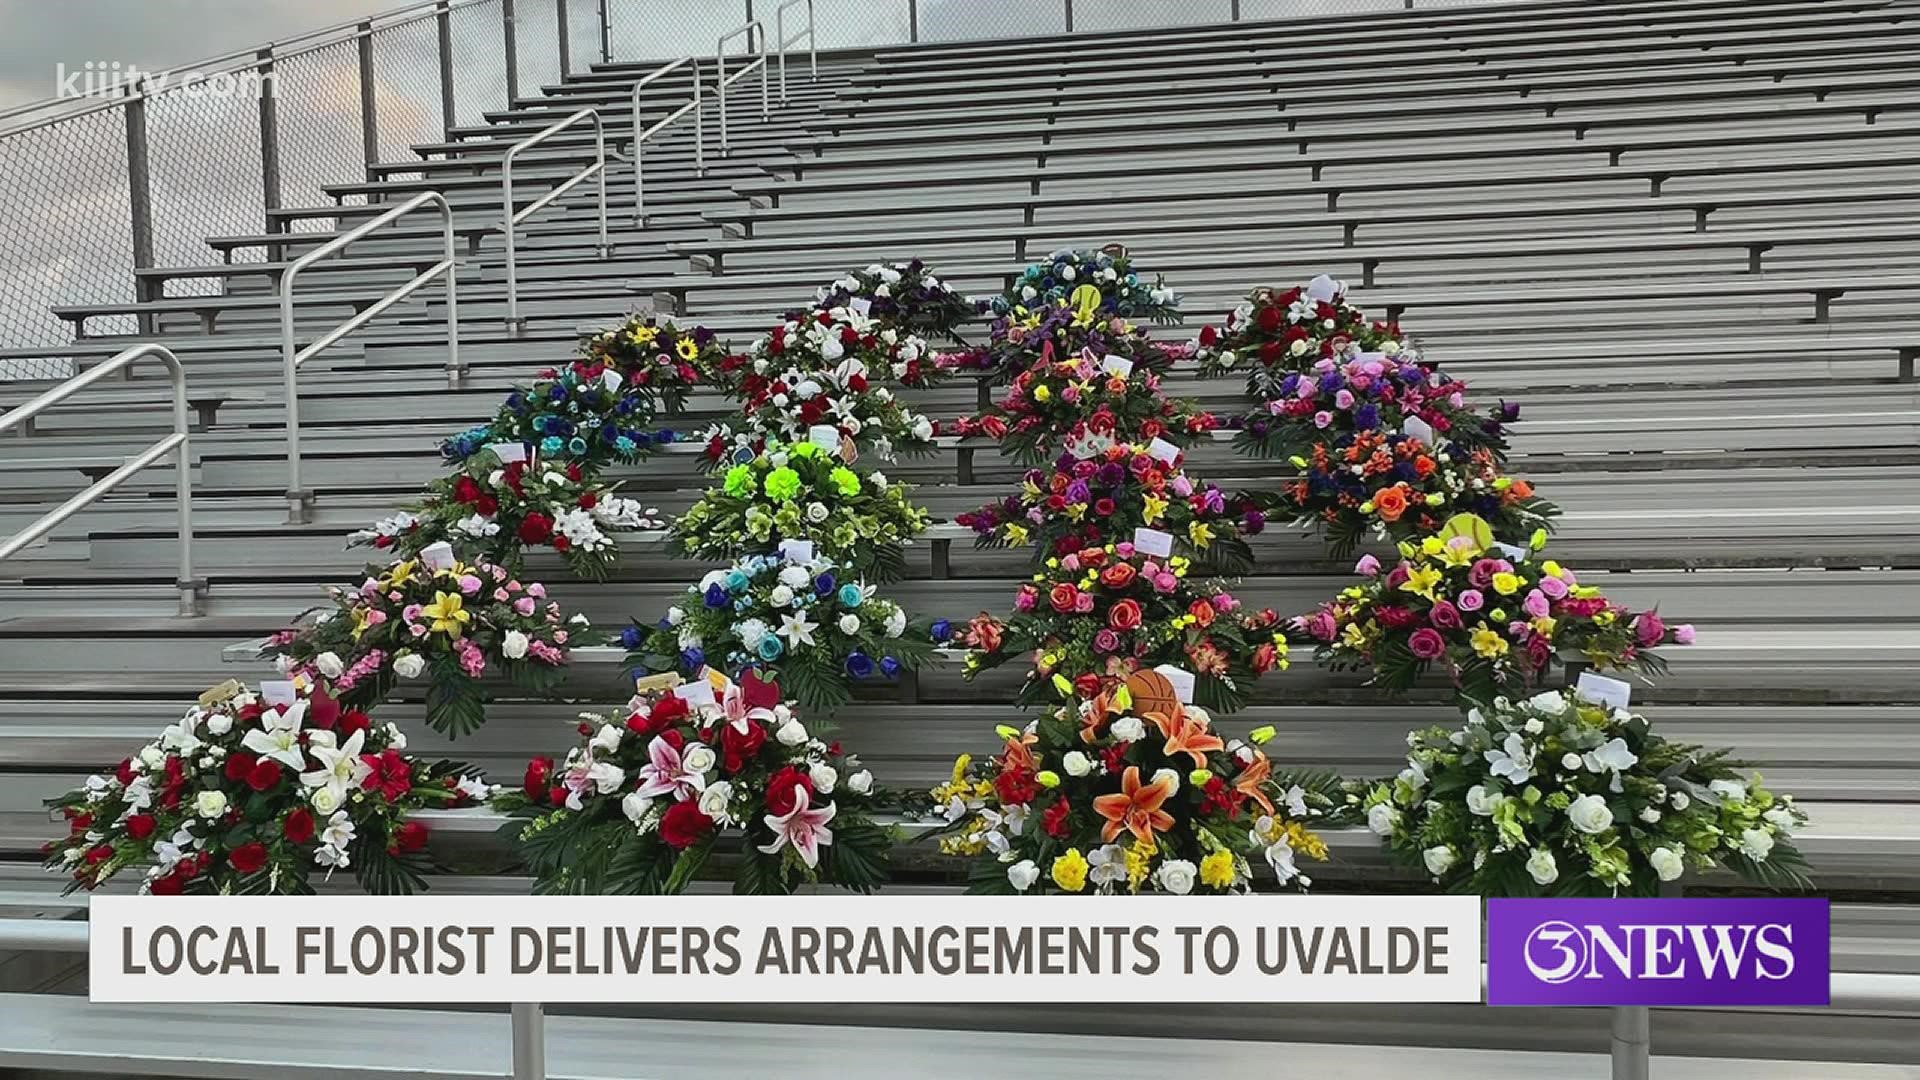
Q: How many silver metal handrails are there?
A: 6